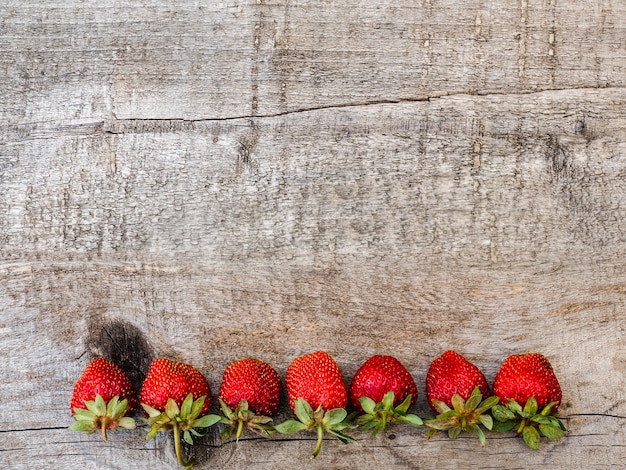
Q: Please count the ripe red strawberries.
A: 7